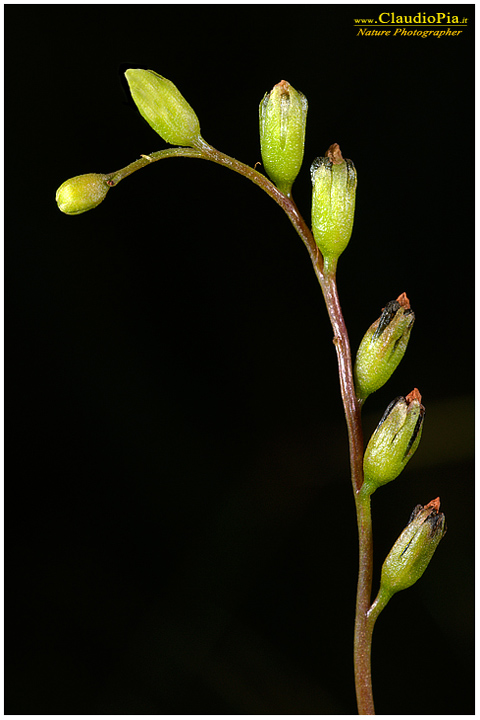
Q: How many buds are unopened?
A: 2